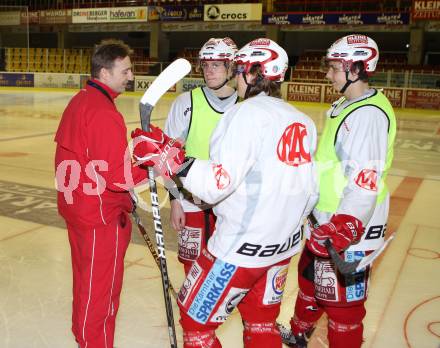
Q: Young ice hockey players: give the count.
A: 3